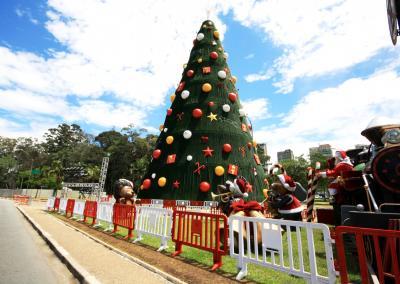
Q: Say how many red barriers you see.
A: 6